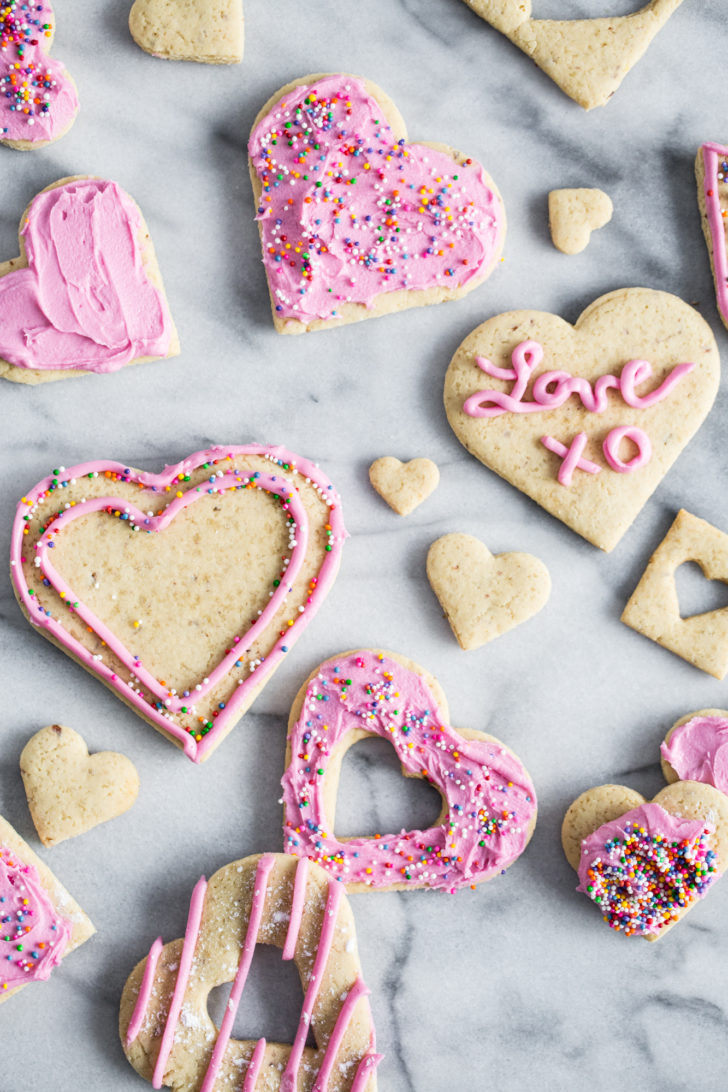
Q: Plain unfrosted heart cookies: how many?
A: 5